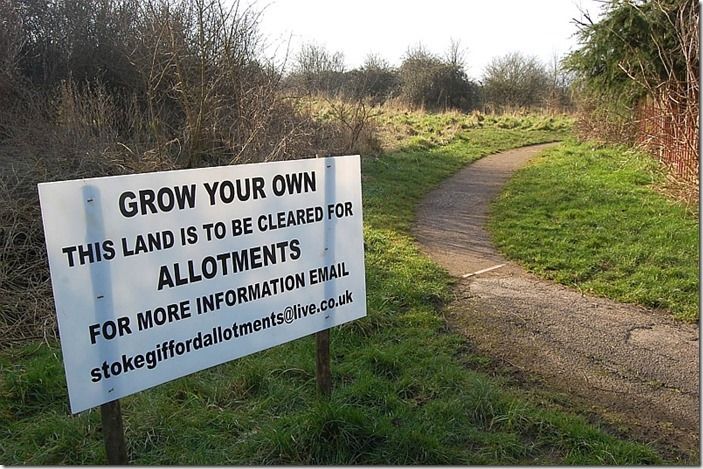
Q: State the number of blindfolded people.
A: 0